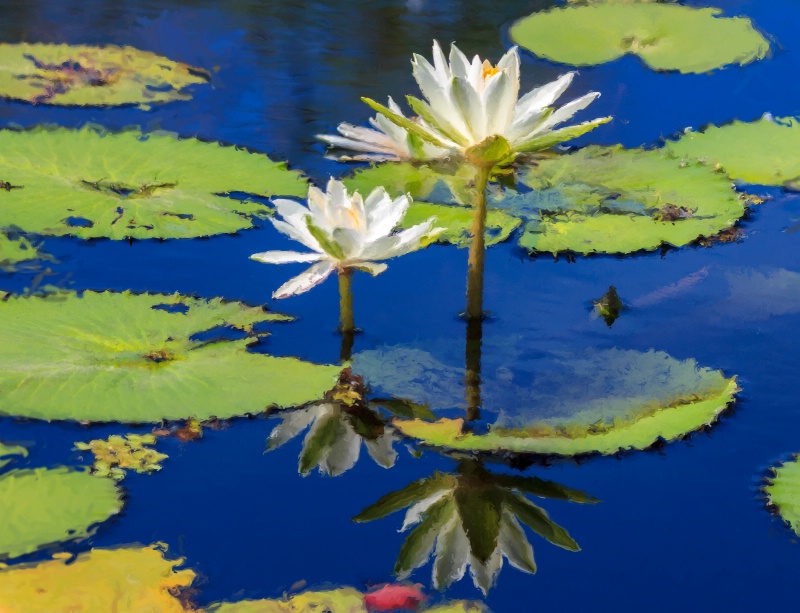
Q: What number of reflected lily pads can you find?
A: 2